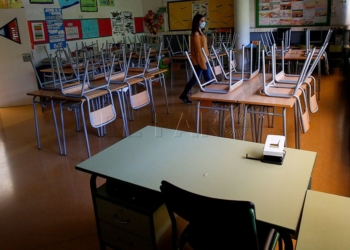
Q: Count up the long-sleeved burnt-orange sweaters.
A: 1